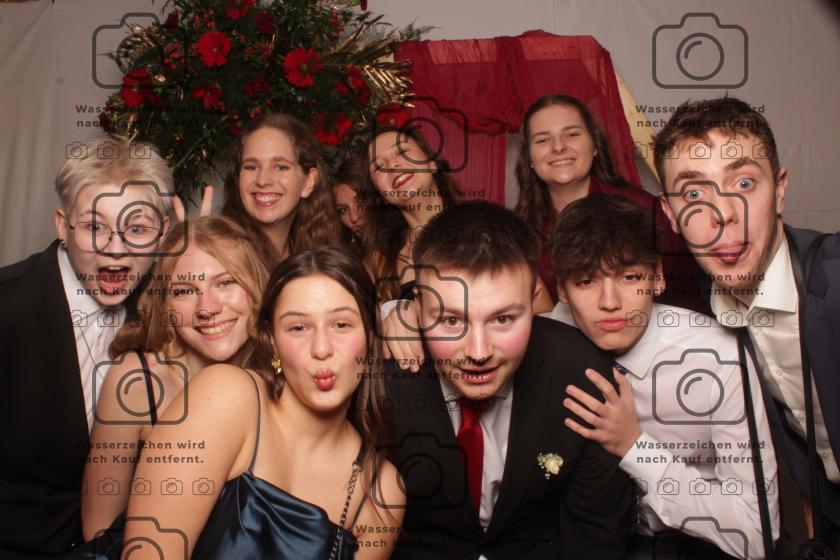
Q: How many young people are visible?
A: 10